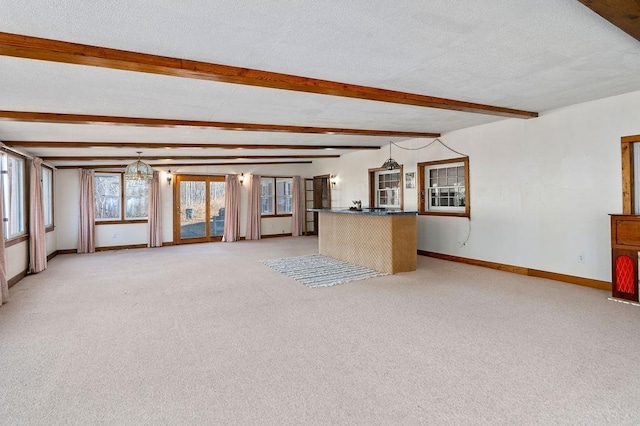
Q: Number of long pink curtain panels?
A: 7